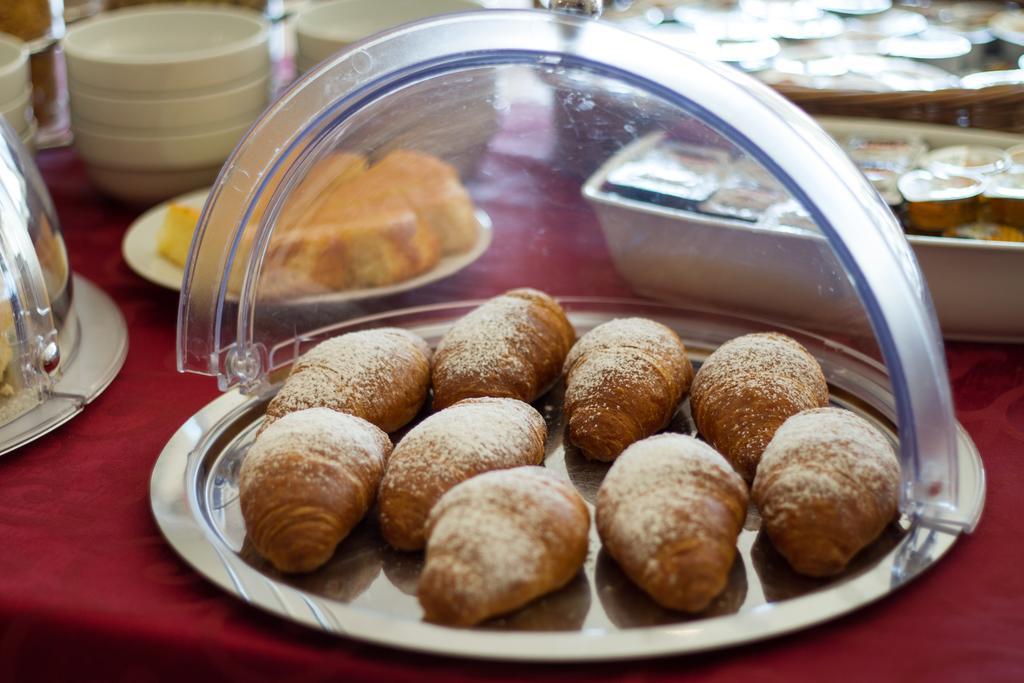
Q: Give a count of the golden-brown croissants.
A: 9